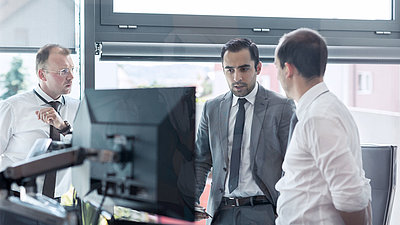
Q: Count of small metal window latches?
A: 3